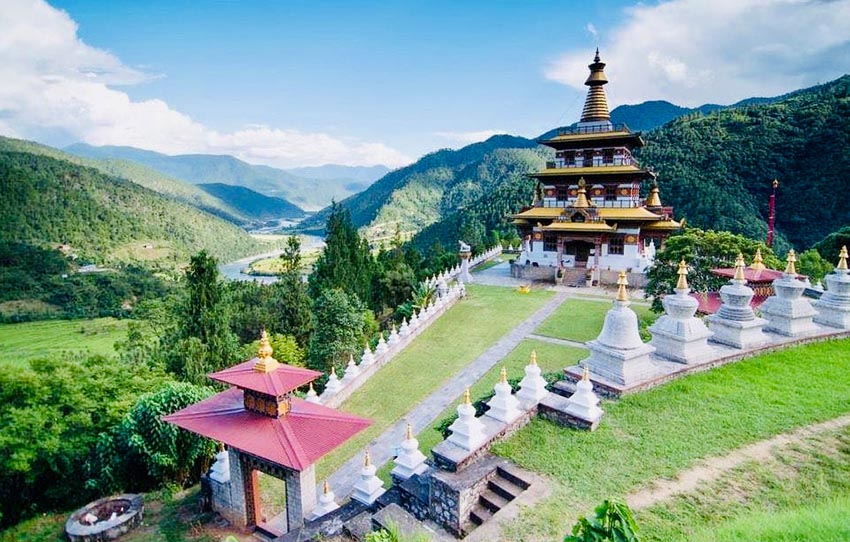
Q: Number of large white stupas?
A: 5